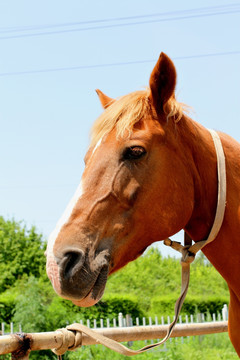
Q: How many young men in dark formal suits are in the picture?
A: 0